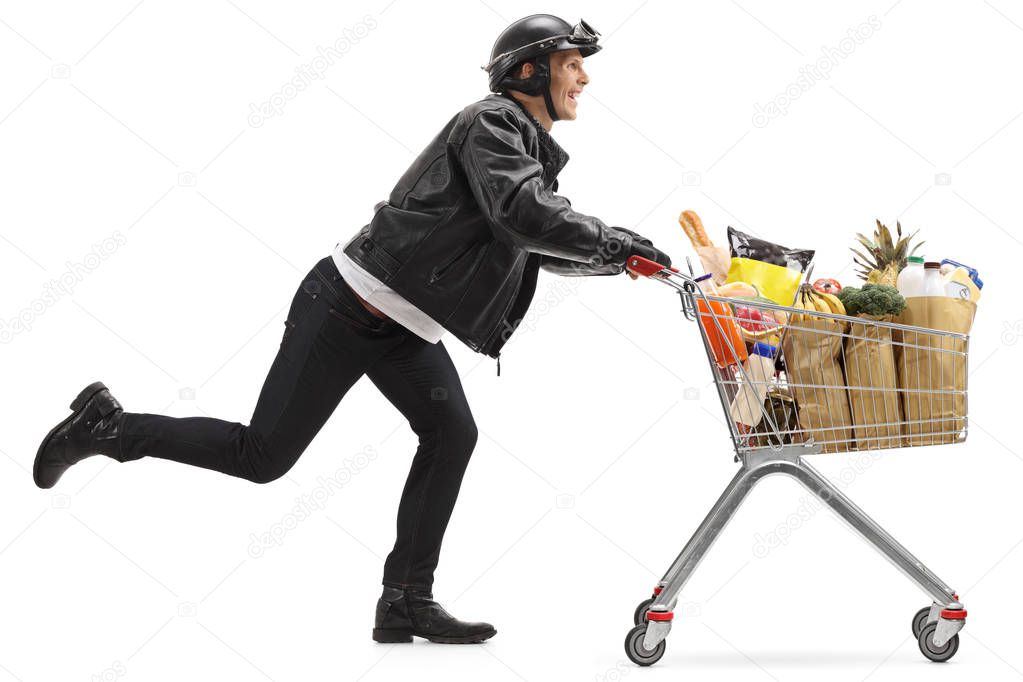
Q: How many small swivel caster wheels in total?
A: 4